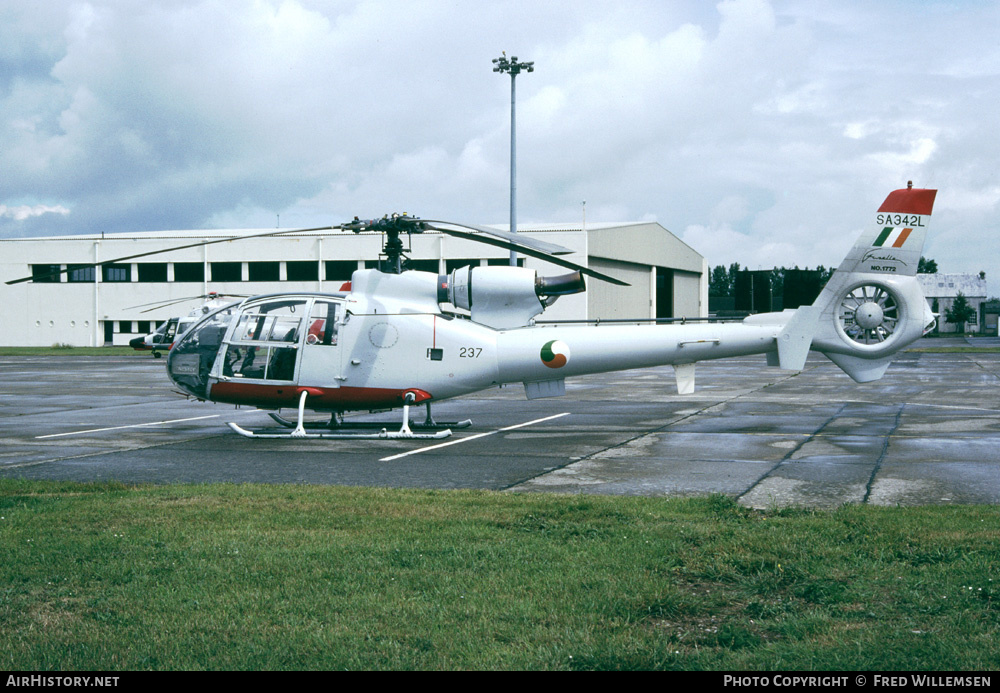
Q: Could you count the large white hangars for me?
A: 1